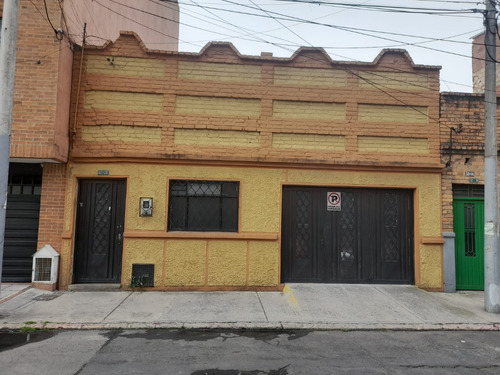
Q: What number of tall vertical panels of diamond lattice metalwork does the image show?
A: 4